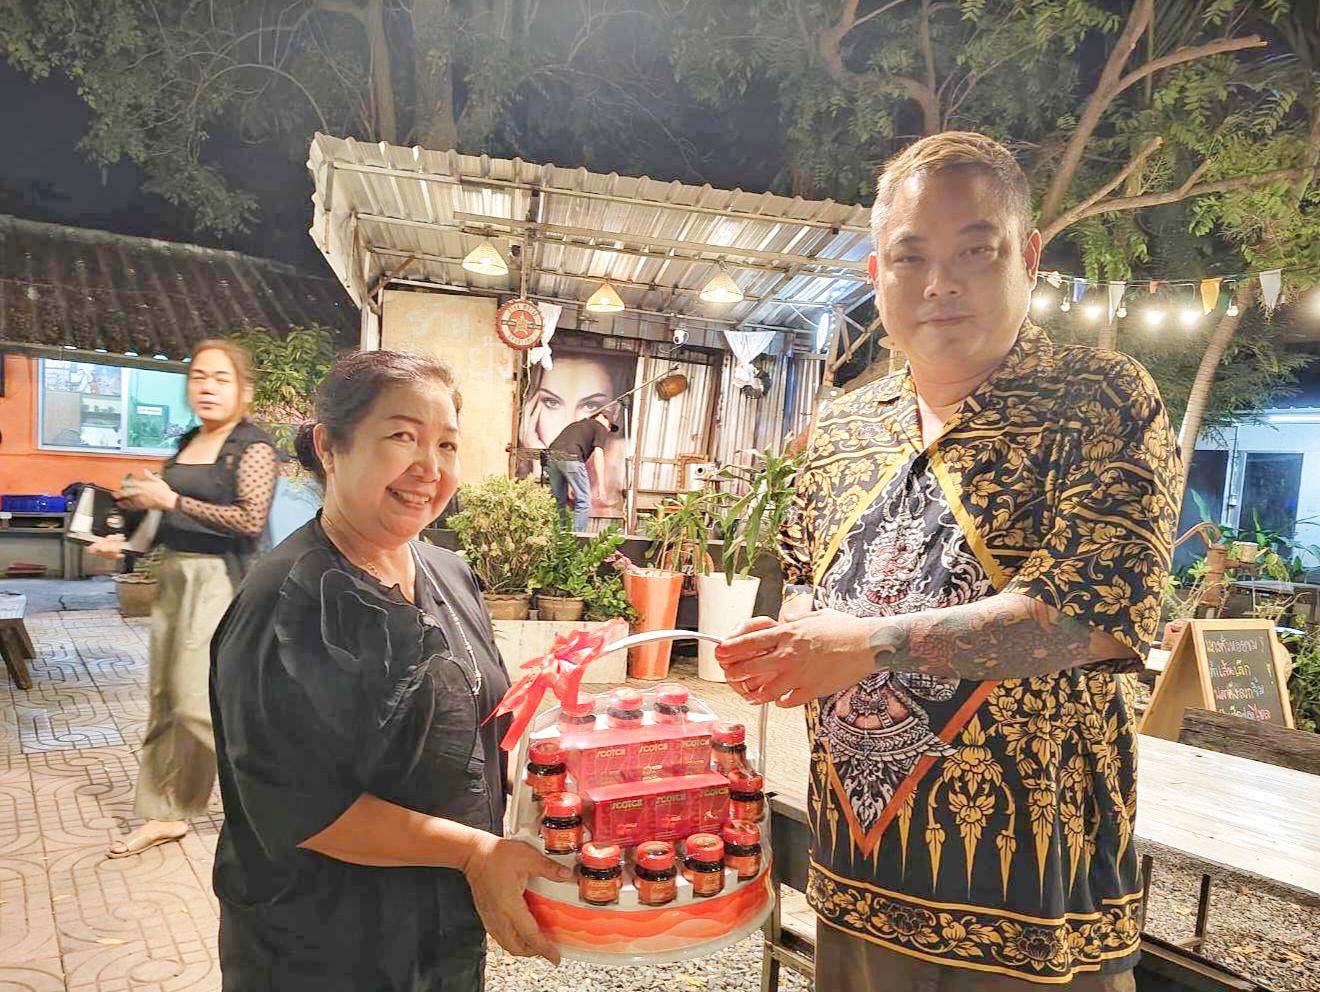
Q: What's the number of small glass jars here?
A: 11